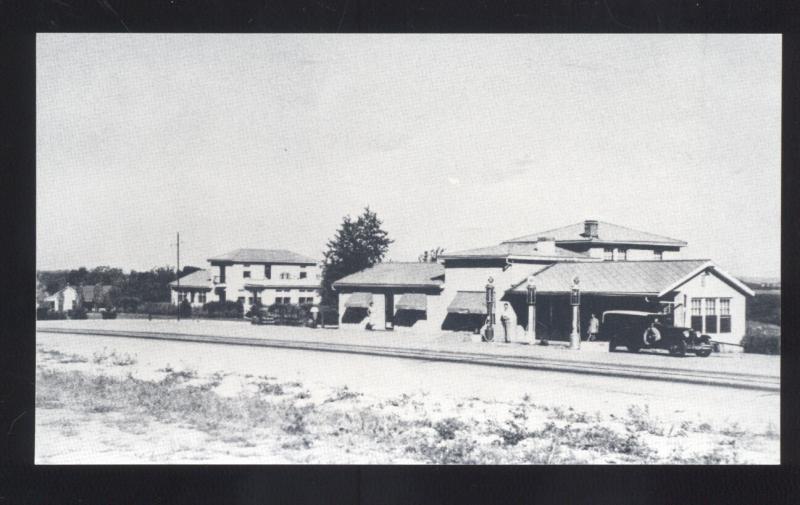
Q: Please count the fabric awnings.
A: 3